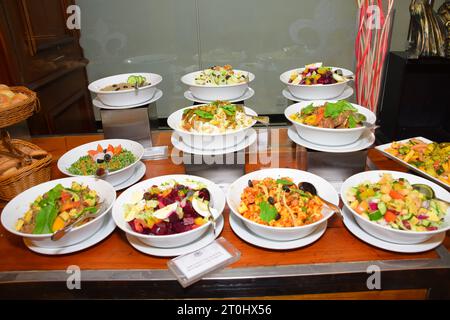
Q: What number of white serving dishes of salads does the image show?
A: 11